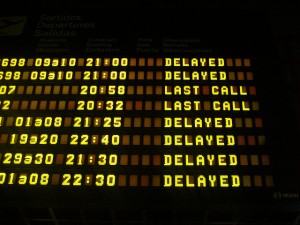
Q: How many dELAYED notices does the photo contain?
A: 6